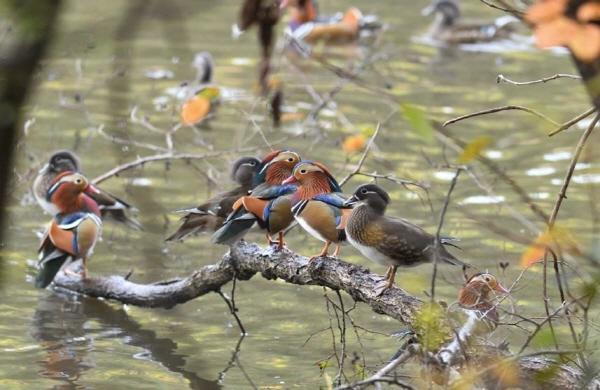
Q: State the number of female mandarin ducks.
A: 5